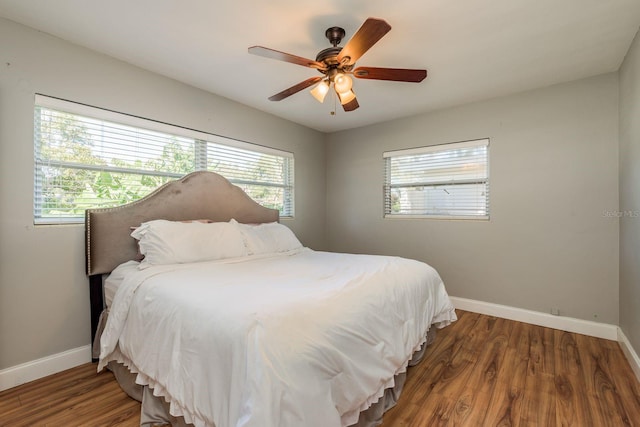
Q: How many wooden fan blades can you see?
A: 5